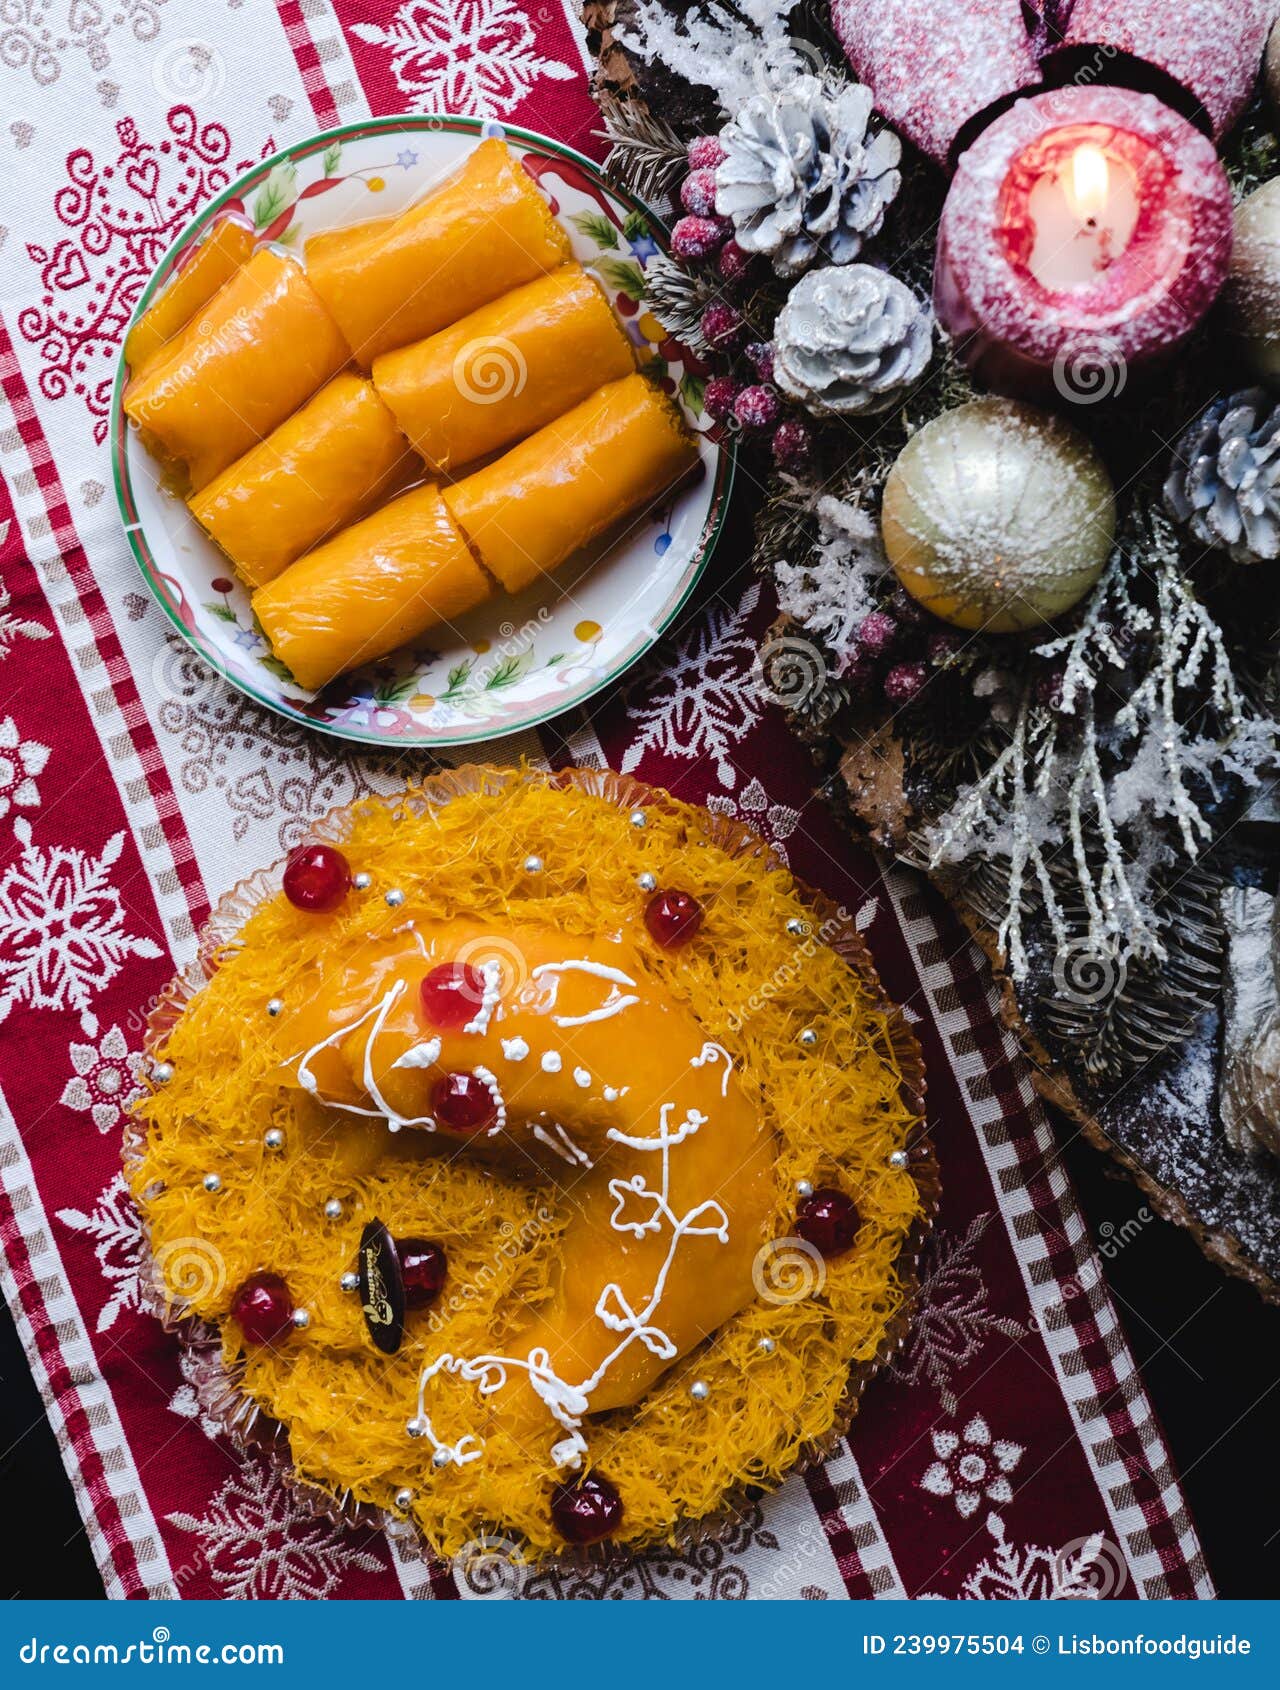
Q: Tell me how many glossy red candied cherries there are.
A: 8